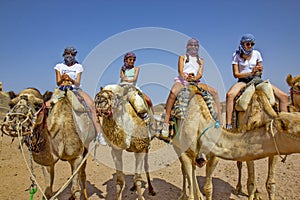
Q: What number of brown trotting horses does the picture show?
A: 0